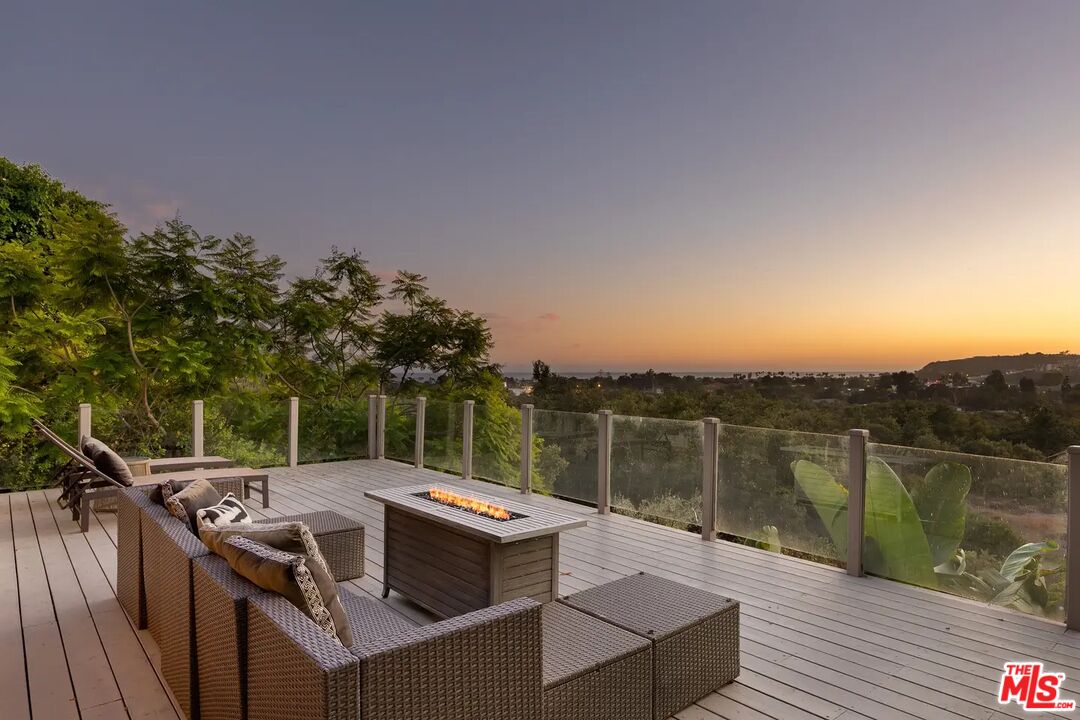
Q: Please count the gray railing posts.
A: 12